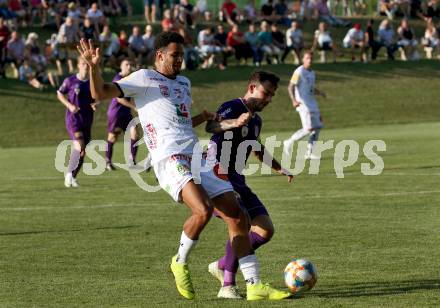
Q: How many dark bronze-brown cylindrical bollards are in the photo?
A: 0